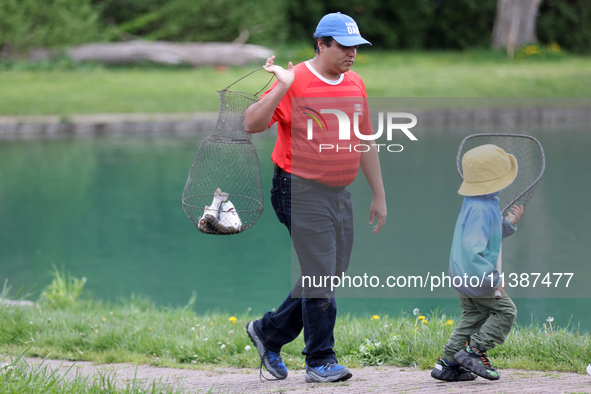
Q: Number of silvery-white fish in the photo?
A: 2